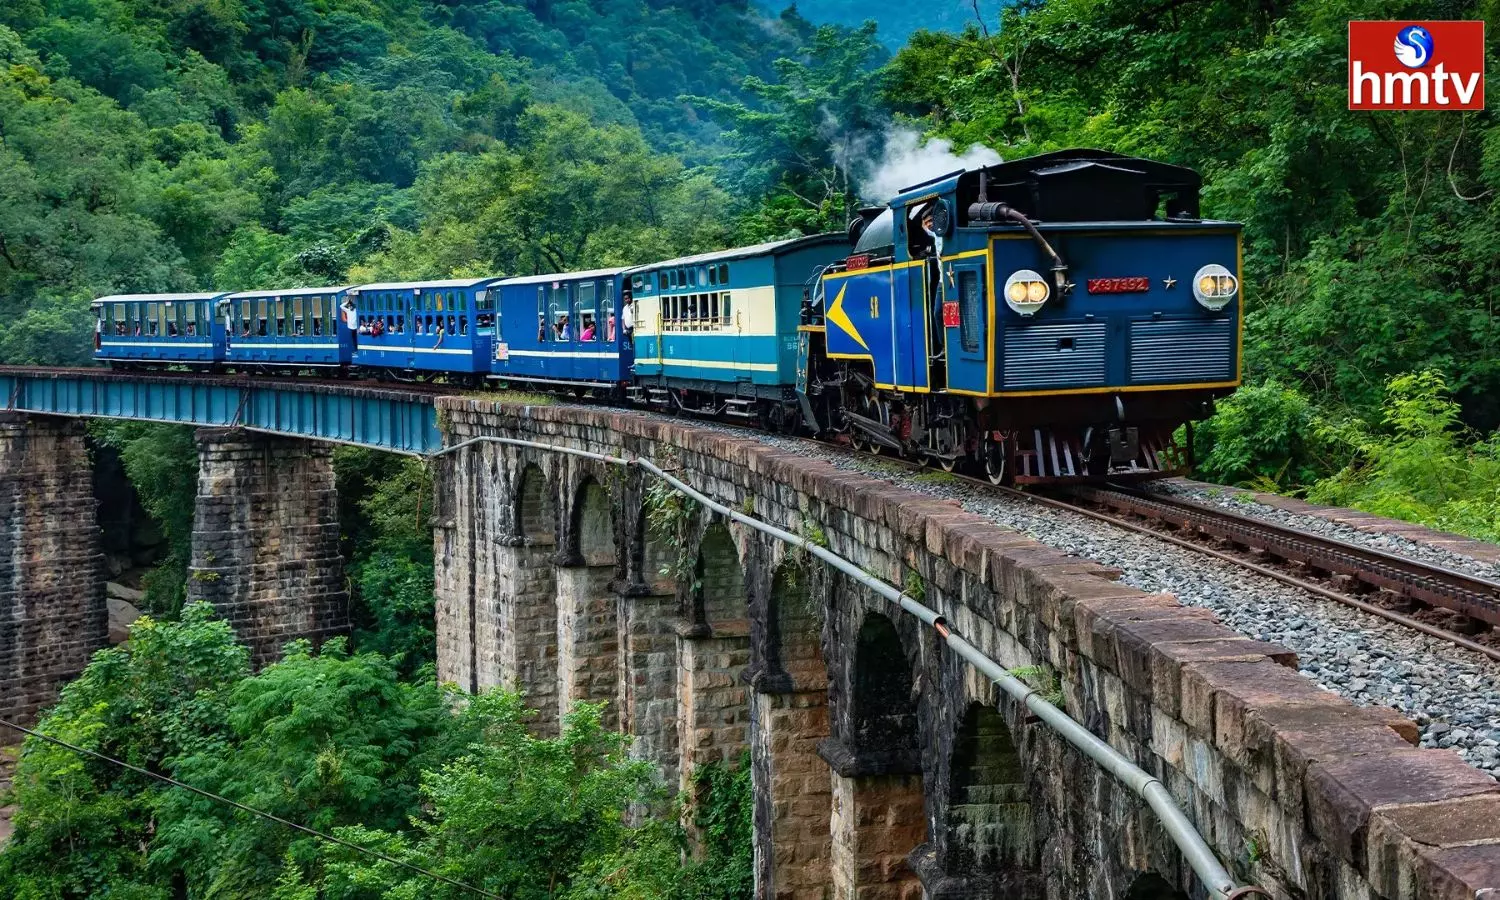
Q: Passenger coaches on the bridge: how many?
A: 5